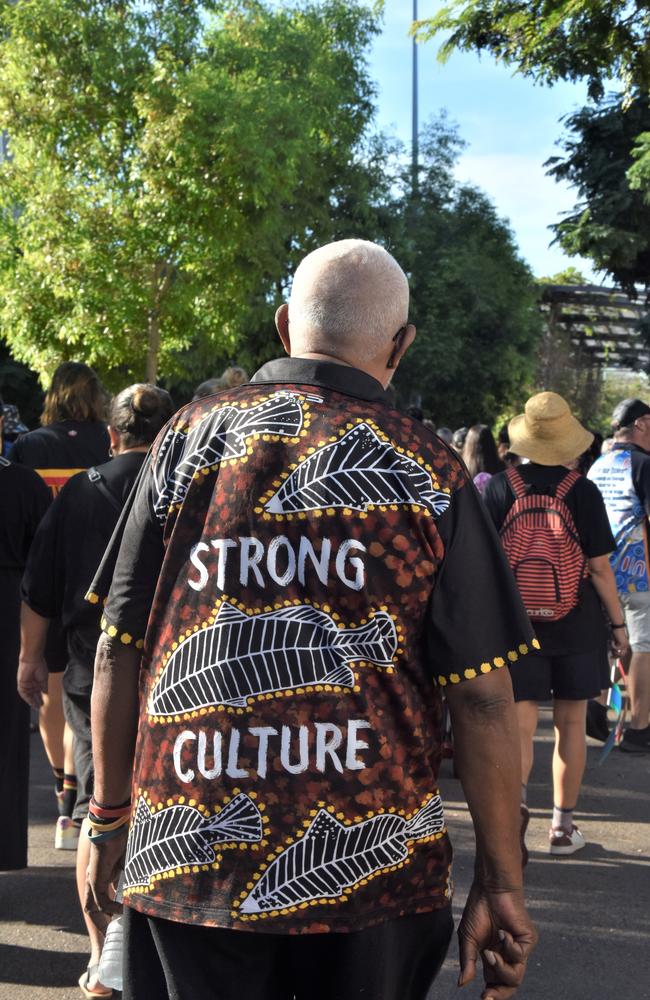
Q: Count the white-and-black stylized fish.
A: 5